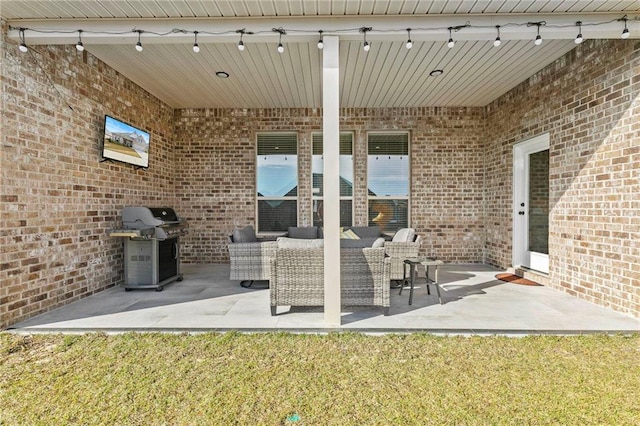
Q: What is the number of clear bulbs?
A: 14